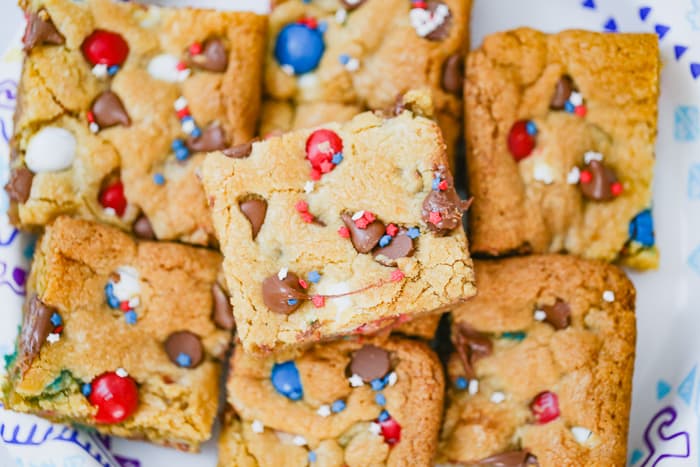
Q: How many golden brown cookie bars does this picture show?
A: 7